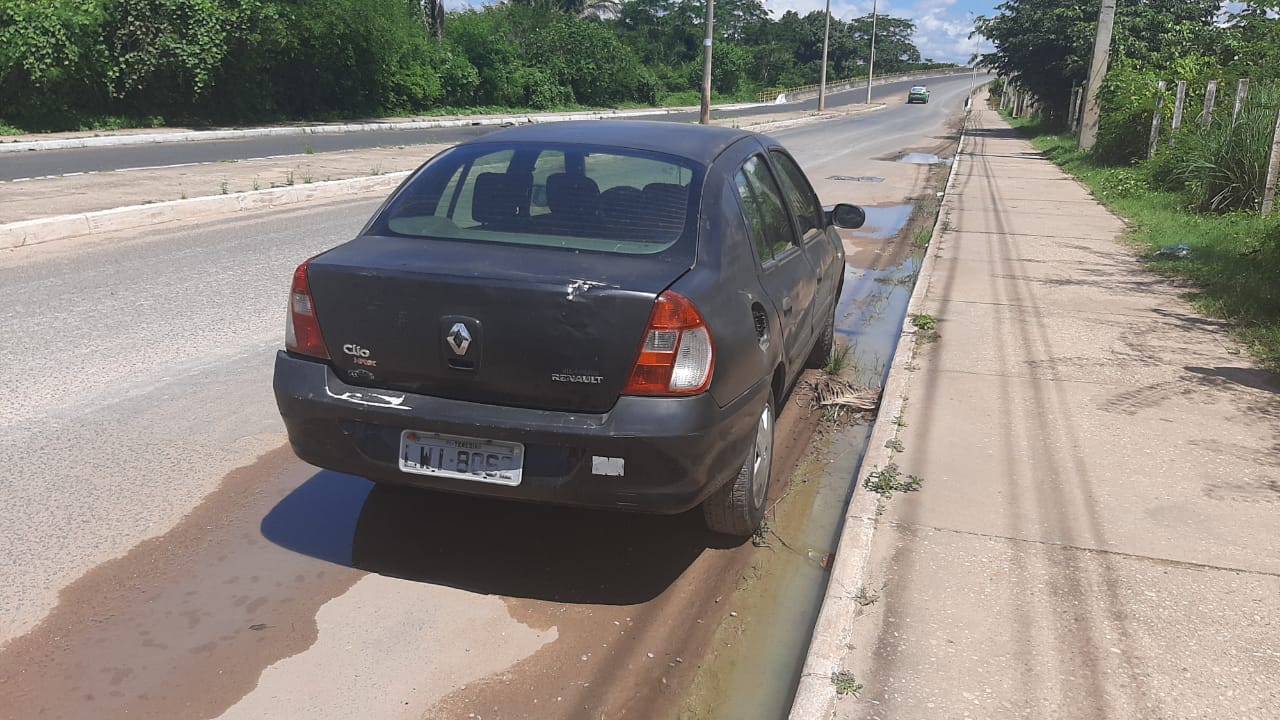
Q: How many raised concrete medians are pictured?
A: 1